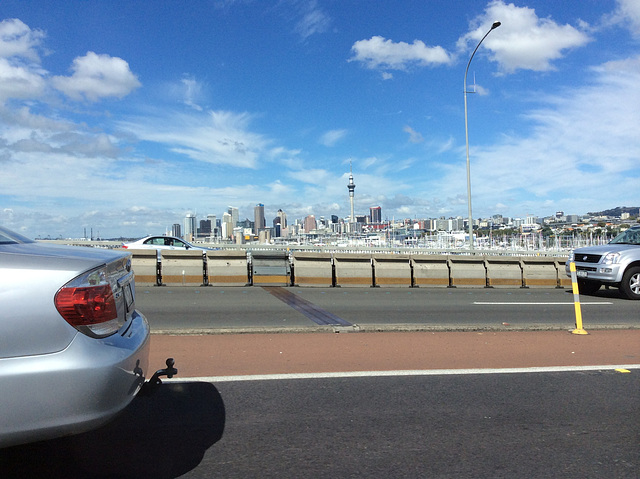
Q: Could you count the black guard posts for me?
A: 11